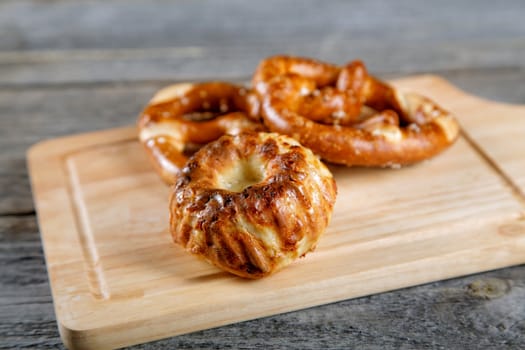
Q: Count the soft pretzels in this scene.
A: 2